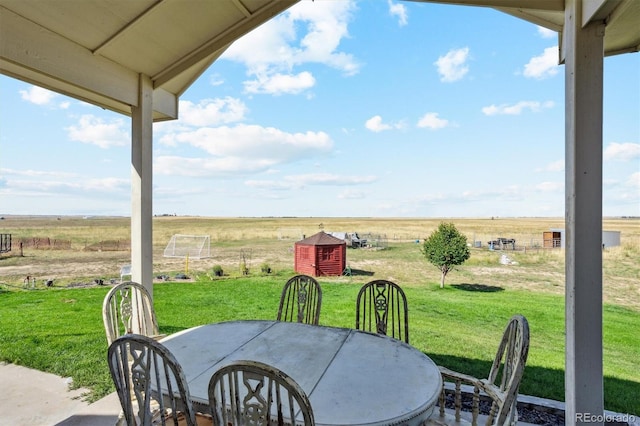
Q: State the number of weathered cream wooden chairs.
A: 6